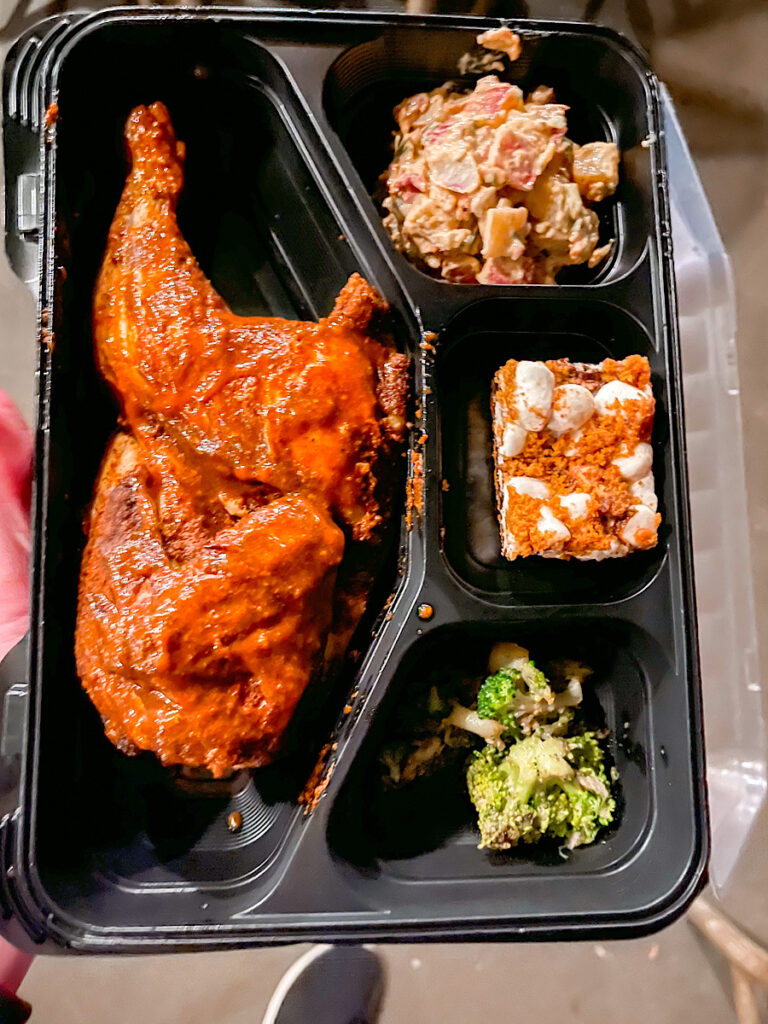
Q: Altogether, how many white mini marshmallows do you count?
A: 10